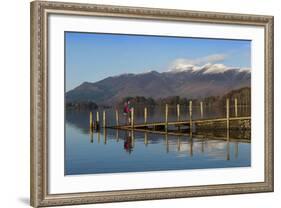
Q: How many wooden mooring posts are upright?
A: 12